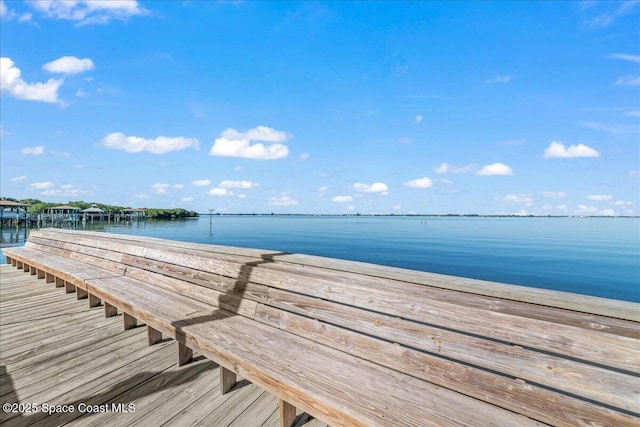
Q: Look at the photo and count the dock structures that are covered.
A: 4